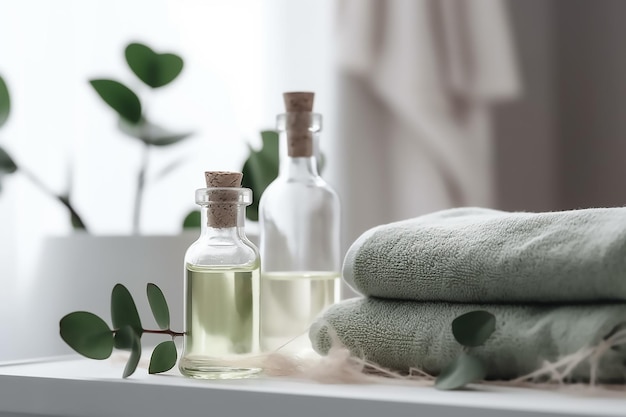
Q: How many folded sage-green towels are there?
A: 2